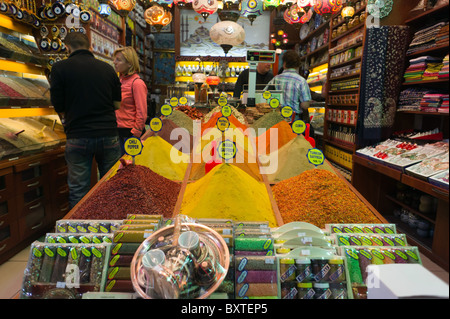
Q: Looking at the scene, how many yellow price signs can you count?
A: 15